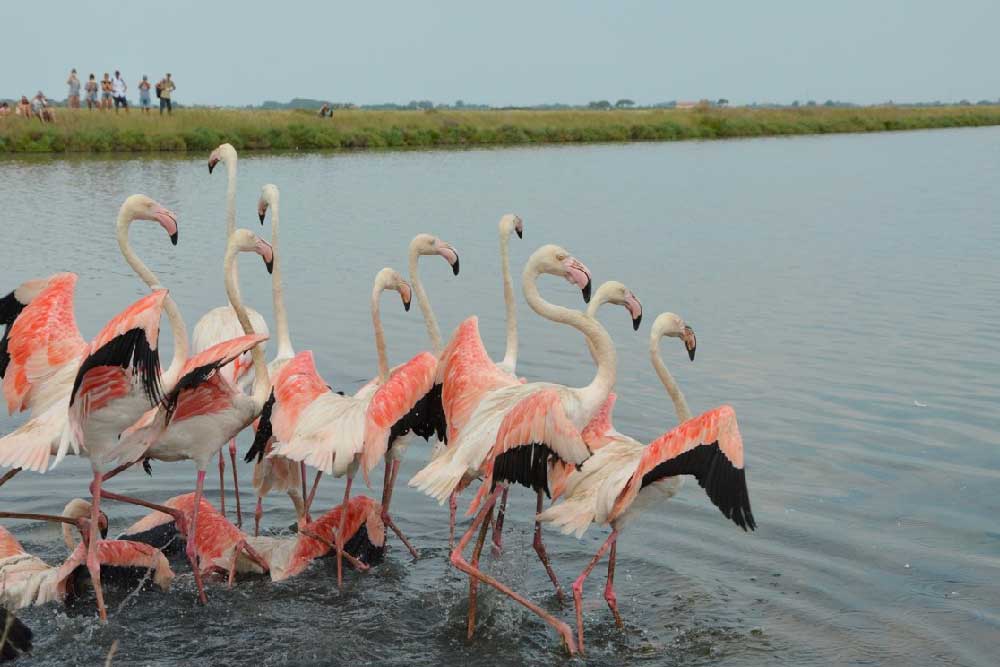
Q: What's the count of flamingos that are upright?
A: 10